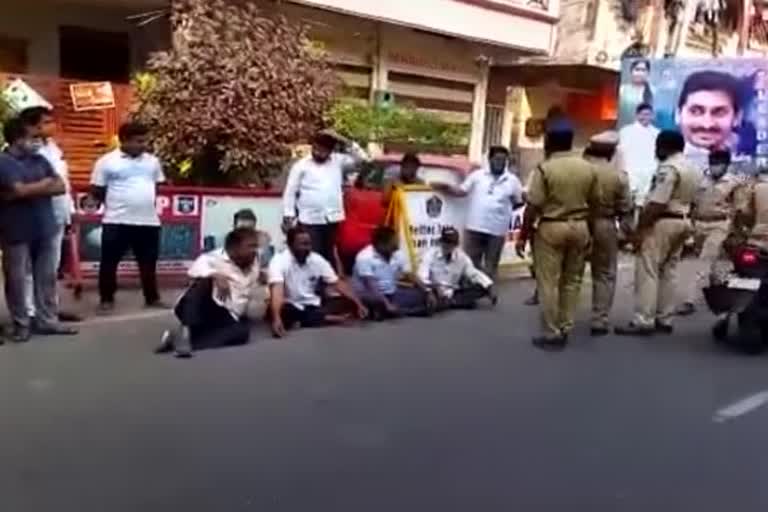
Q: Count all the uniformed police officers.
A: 5